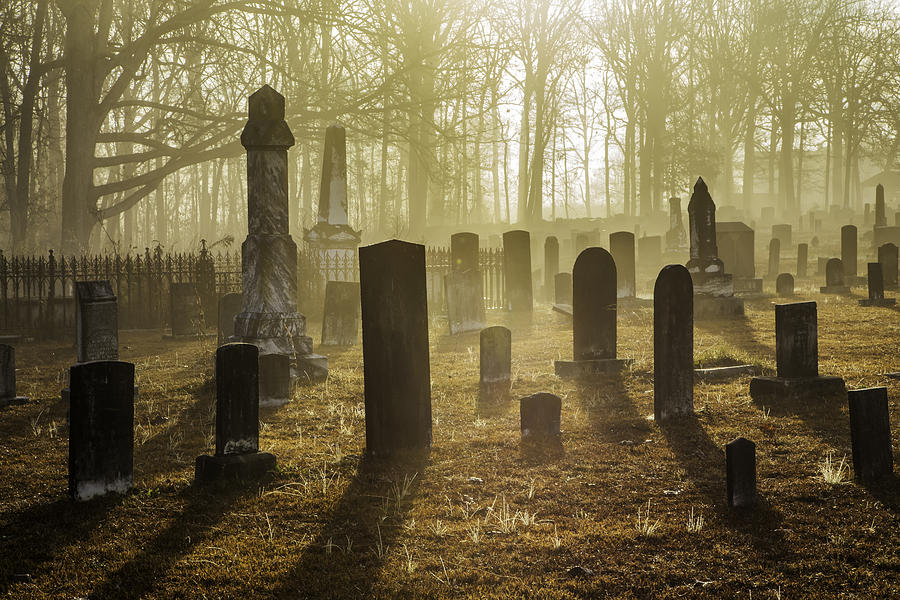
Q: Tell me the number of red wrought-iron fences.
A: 0